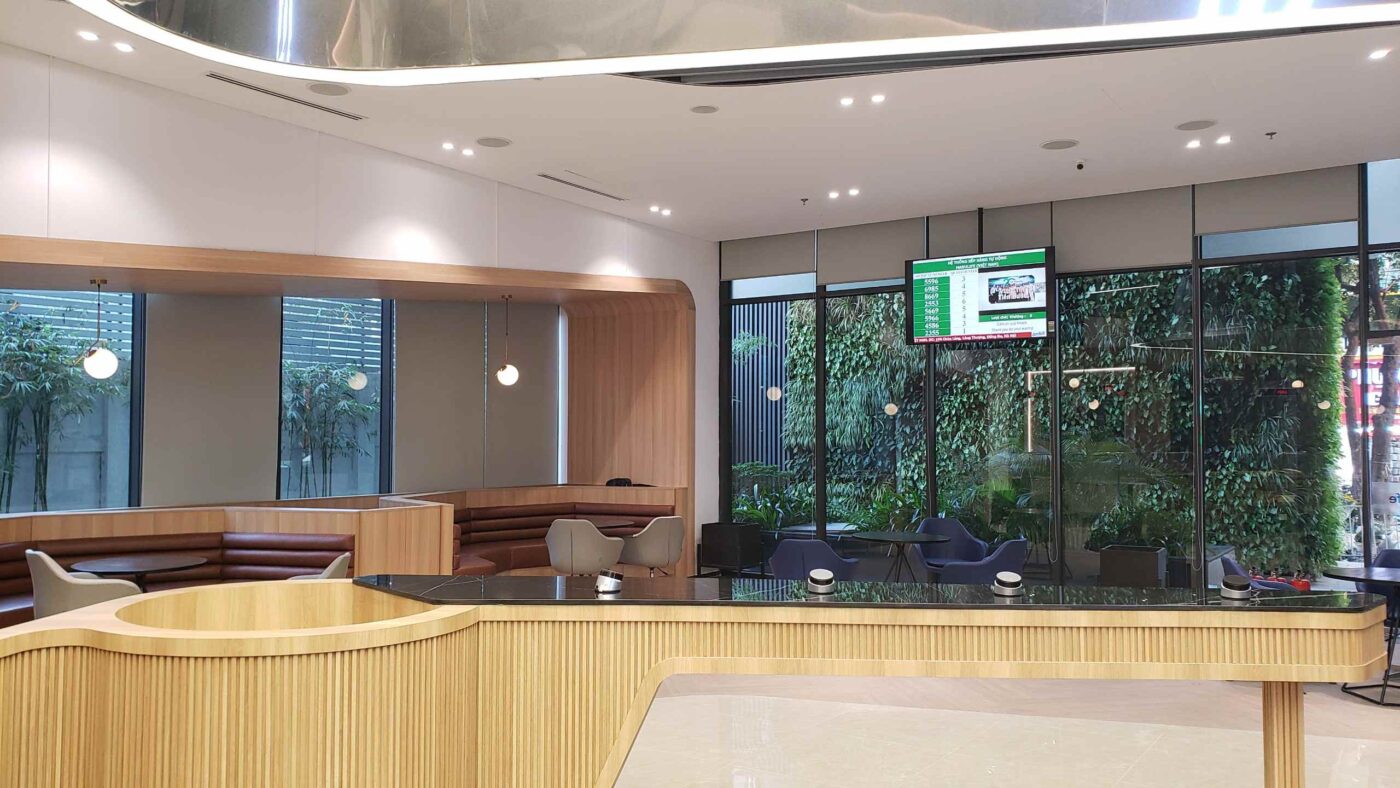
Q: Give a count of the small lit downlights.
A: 13